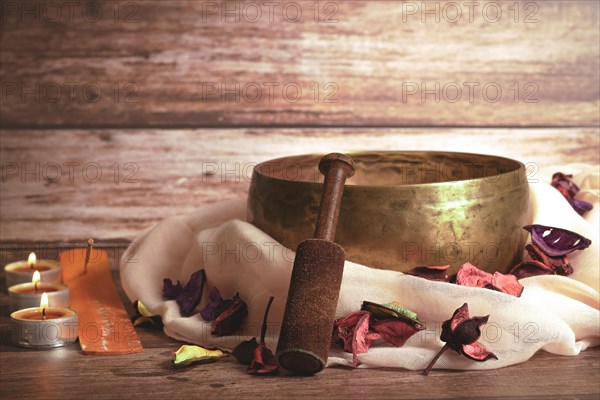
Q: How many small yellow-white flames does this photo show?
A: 3